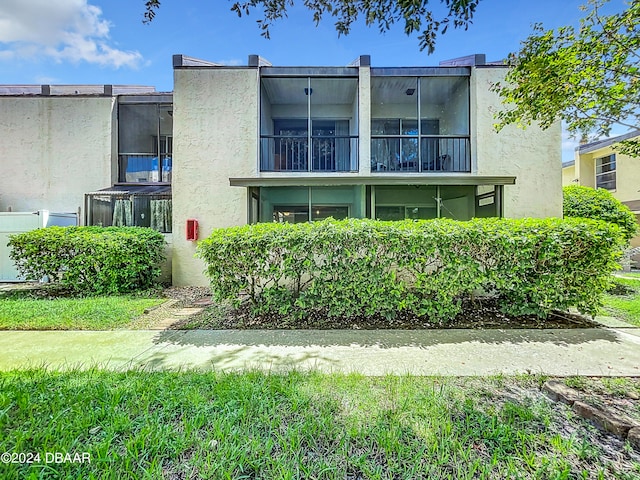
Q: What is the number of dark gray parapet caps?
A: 6